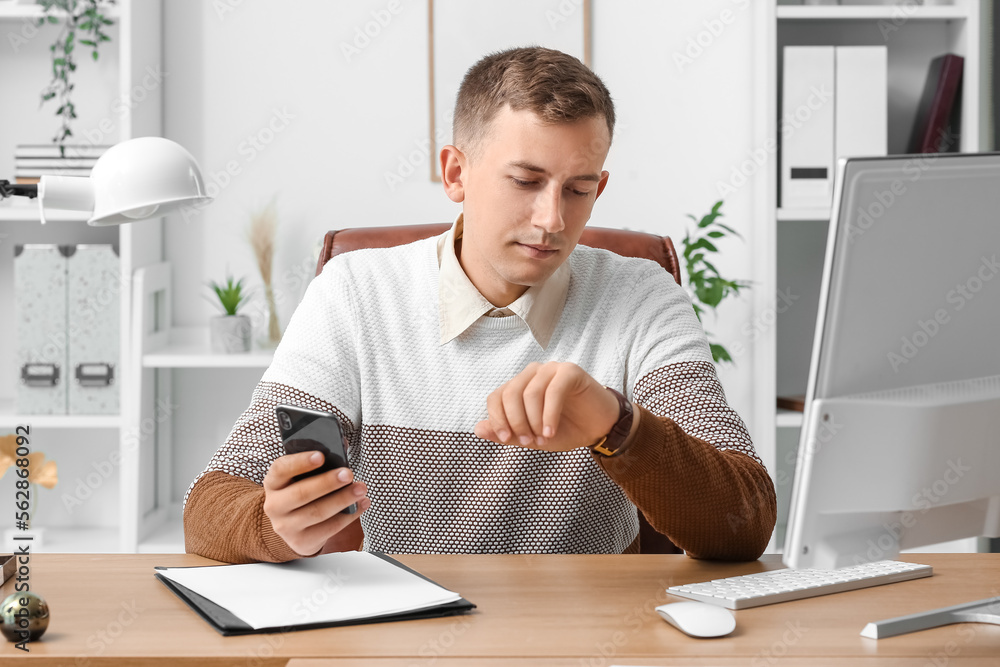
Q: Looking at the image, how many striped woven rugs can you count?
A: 0